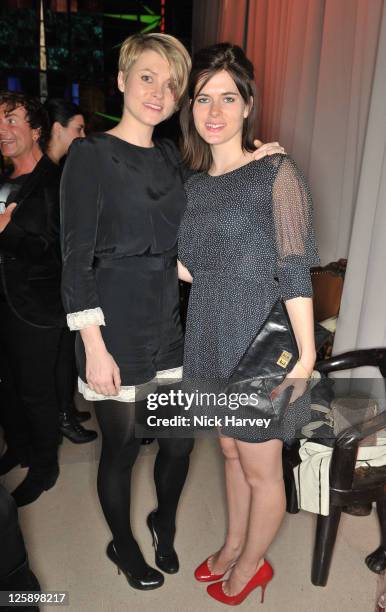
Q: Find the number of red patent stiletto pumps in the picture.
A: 2